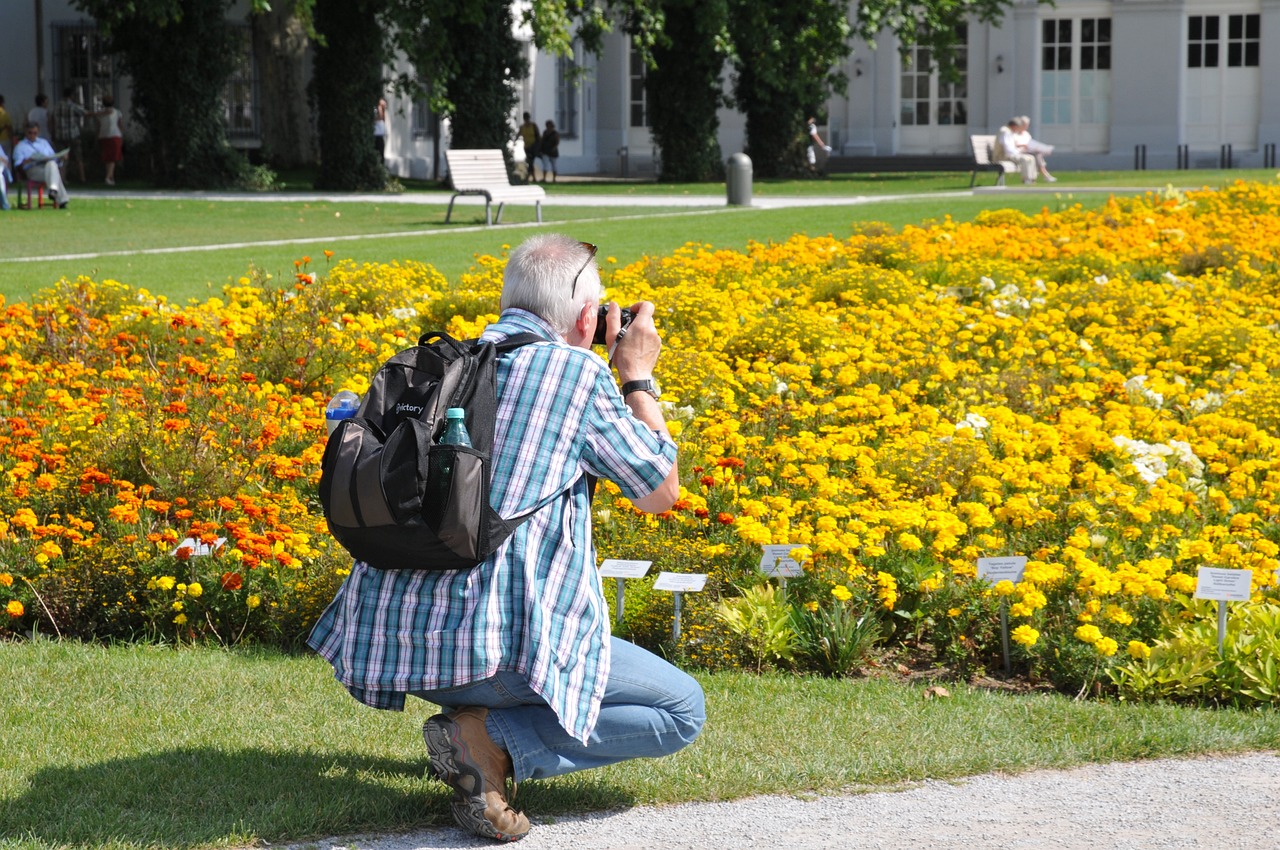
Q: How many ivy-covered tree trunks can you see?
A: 5